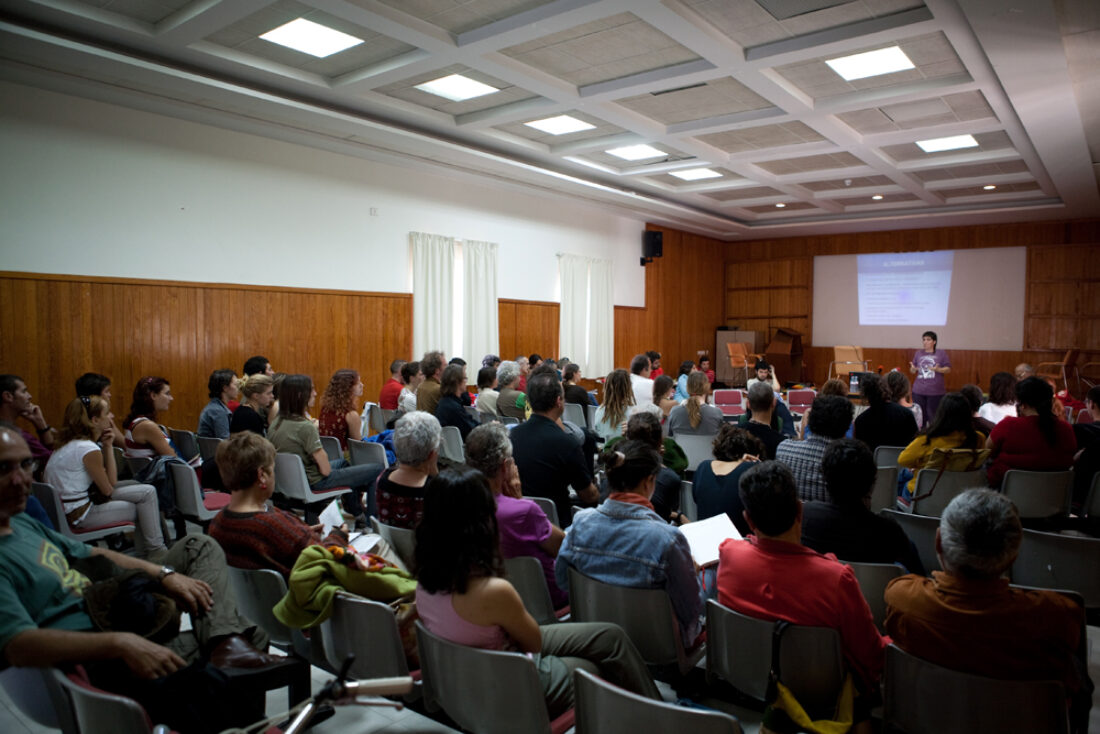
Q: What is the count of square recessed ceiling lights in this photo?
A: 7